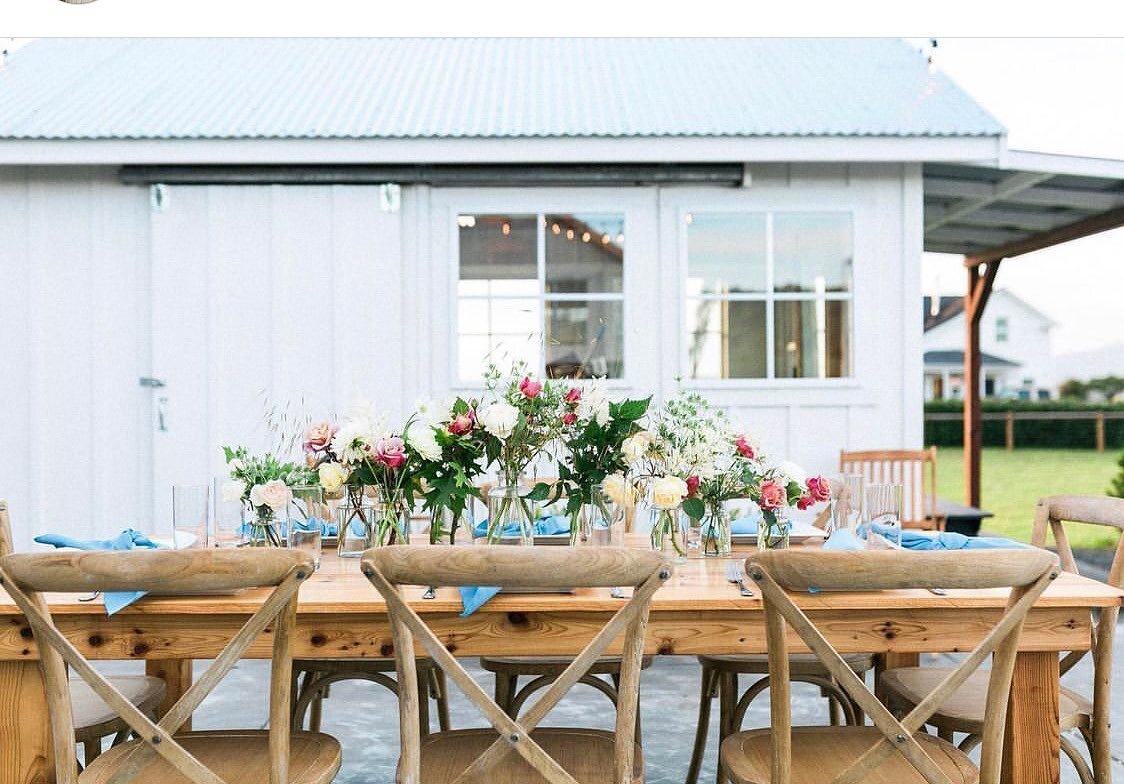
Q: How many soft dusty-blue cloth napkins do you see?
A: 8